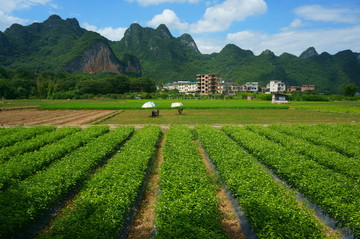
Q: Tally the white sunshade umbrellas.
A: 2